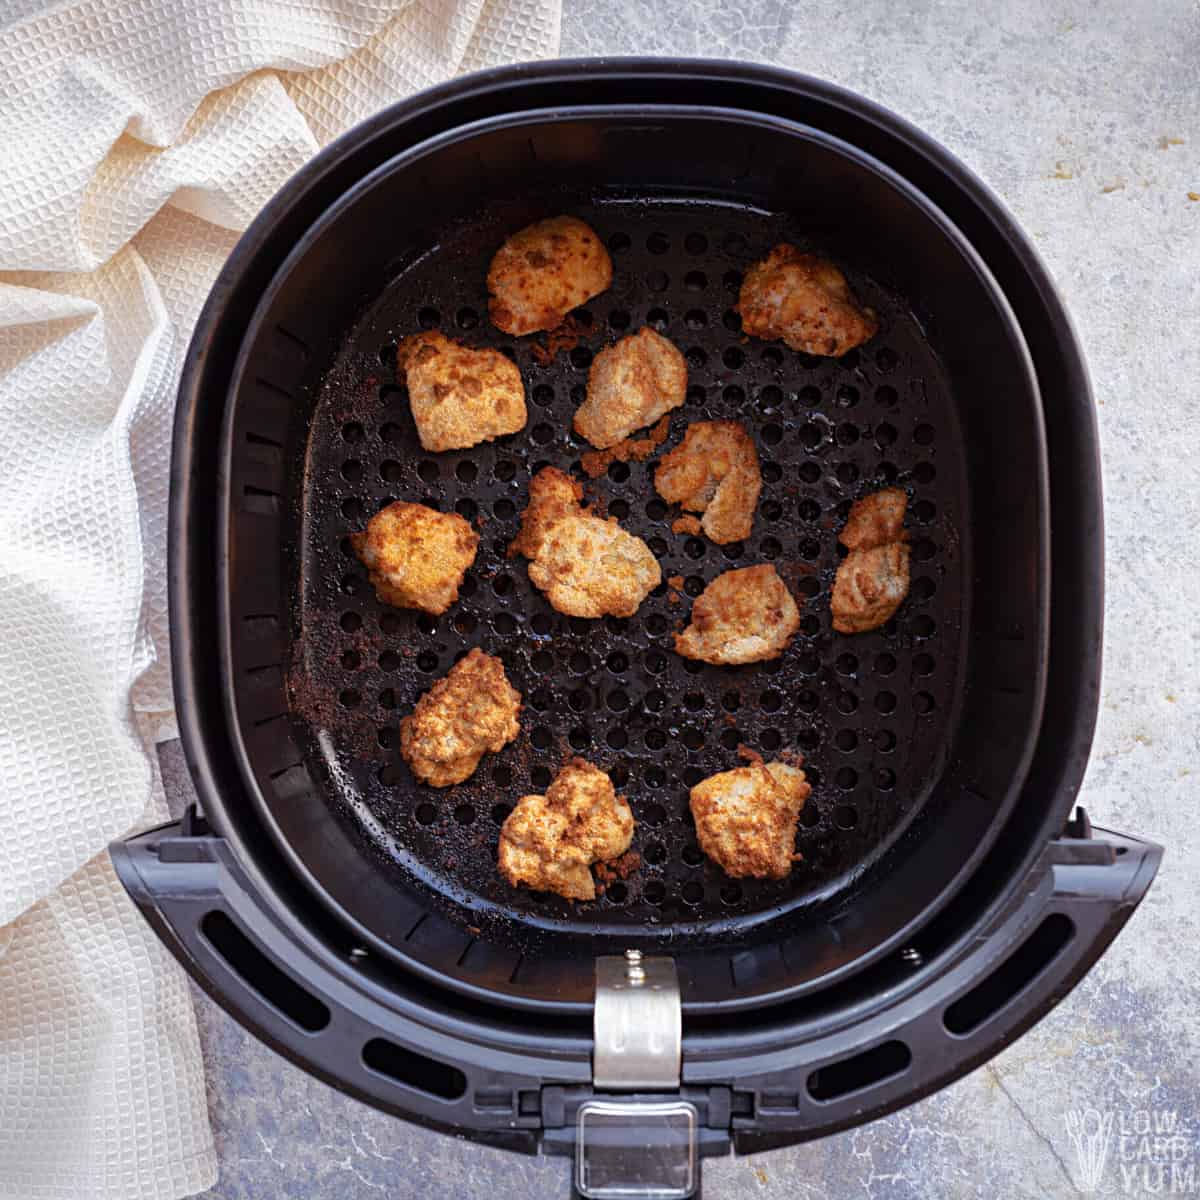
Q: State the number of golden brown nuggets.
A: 12